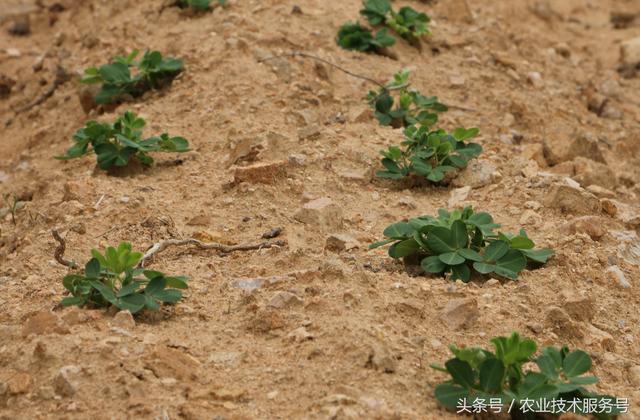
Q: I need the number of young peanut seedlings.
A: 9